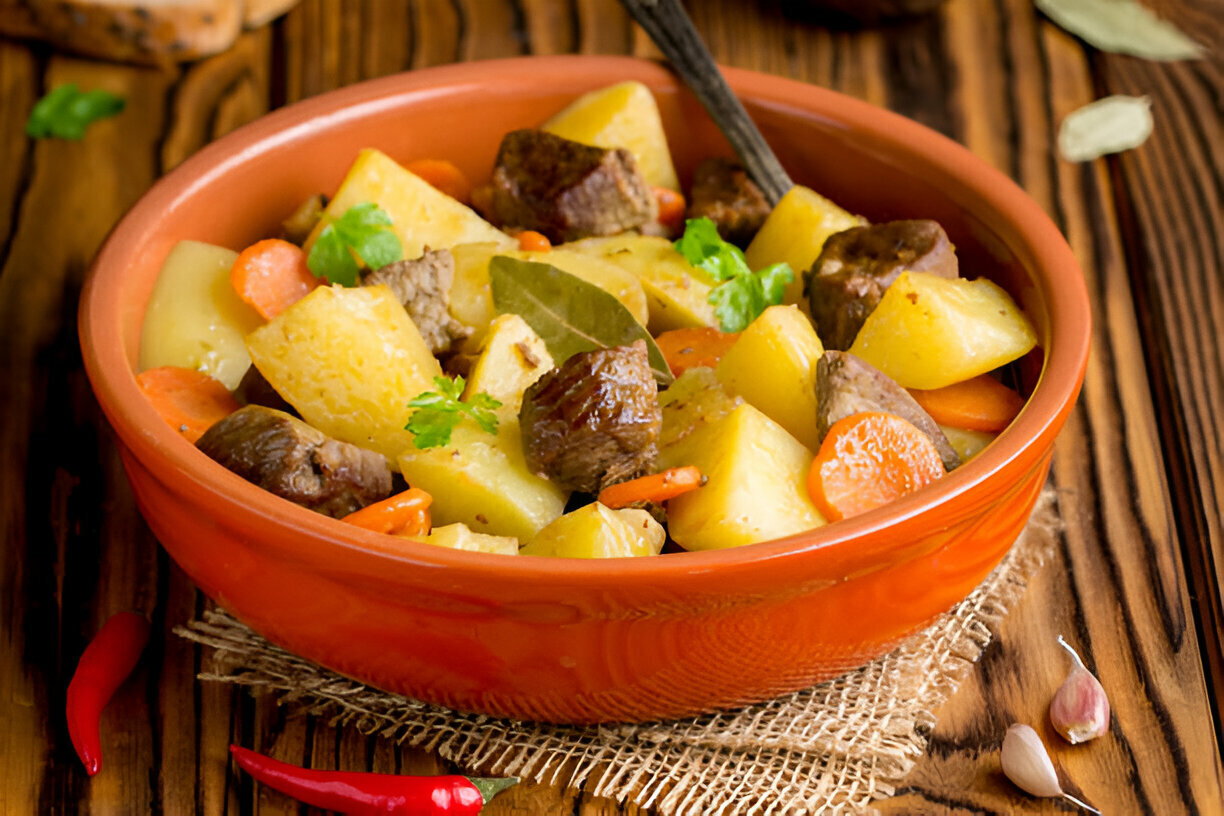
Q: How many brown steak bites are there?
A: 7